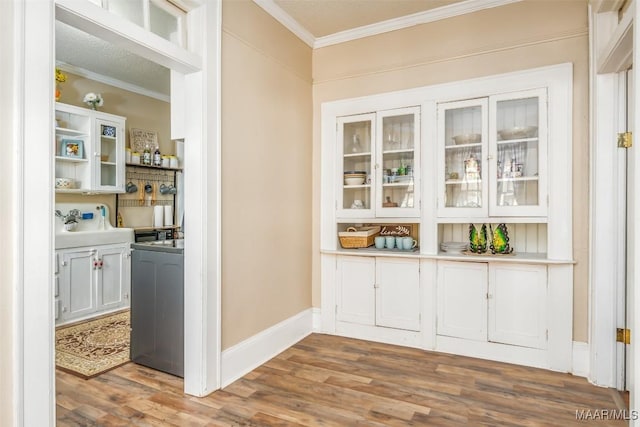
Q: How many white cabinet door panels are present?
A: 11